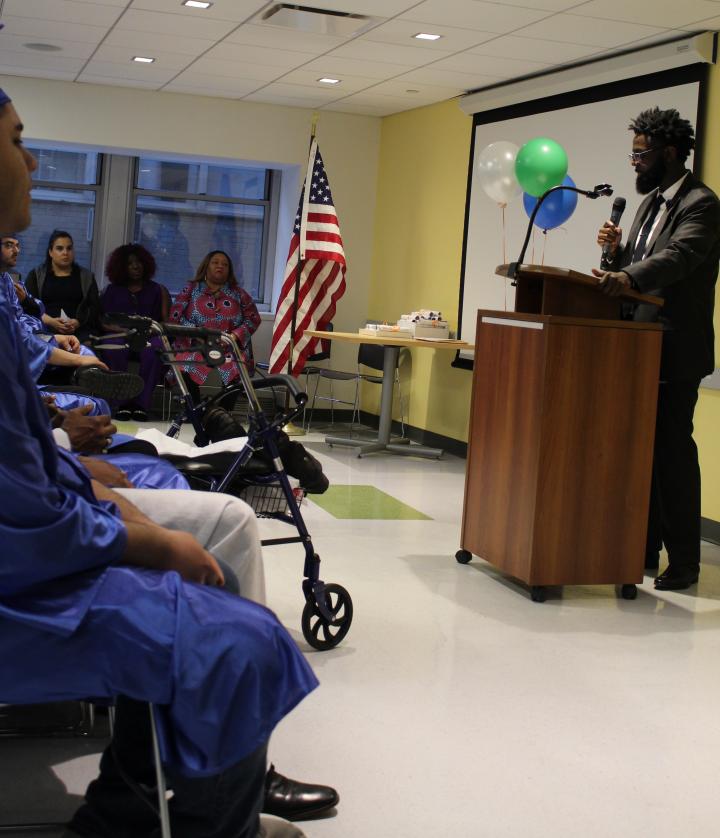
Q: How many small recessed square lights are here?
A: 4